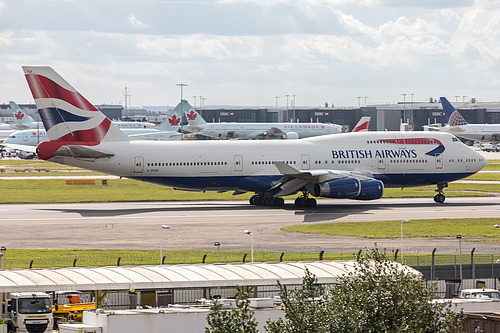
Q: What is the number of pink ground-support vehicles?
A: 0